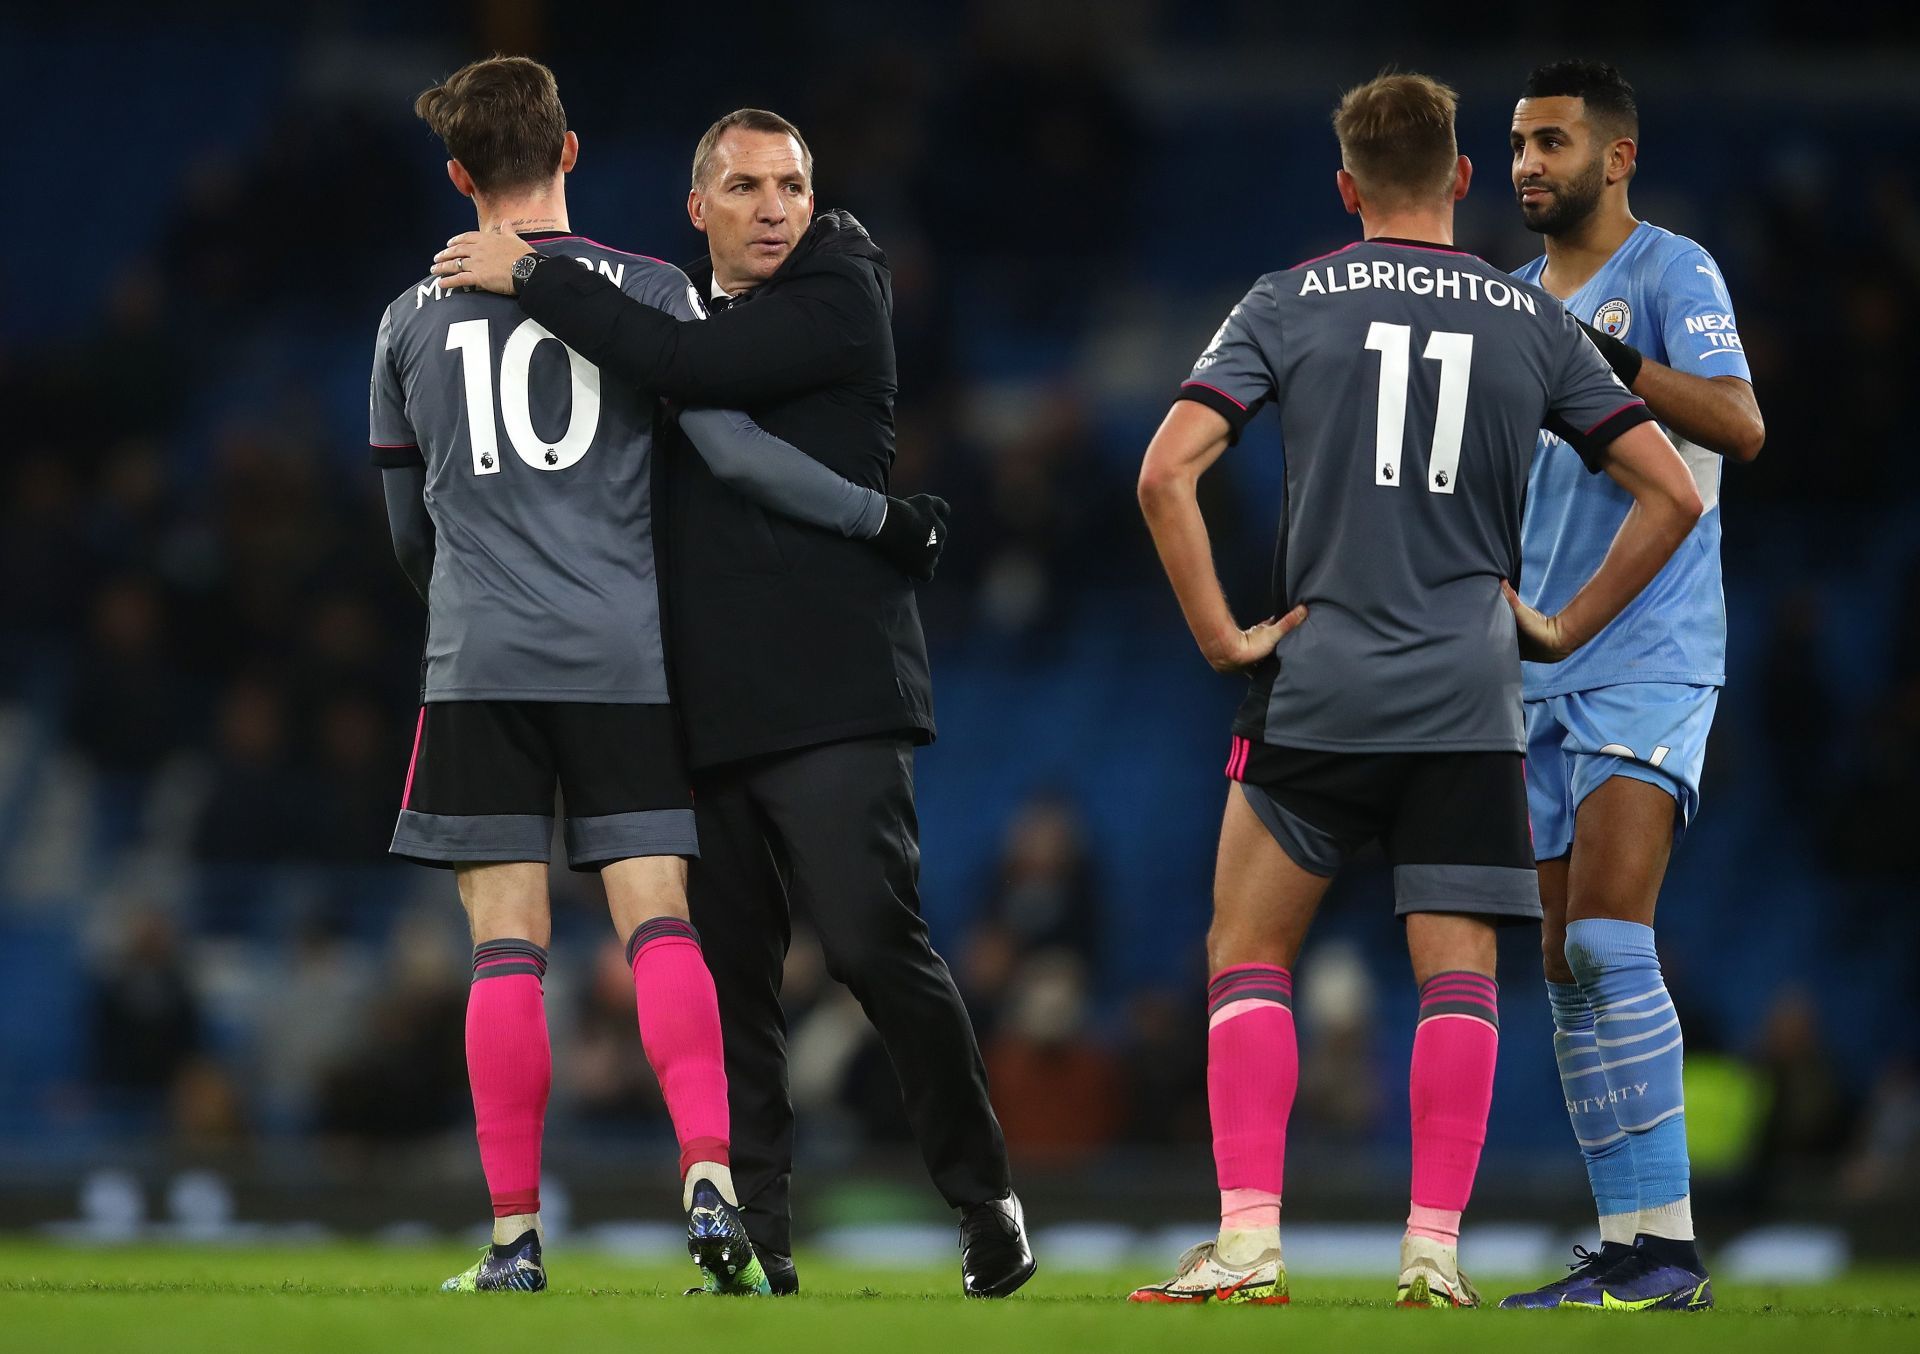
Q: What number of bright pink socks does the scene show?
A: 4